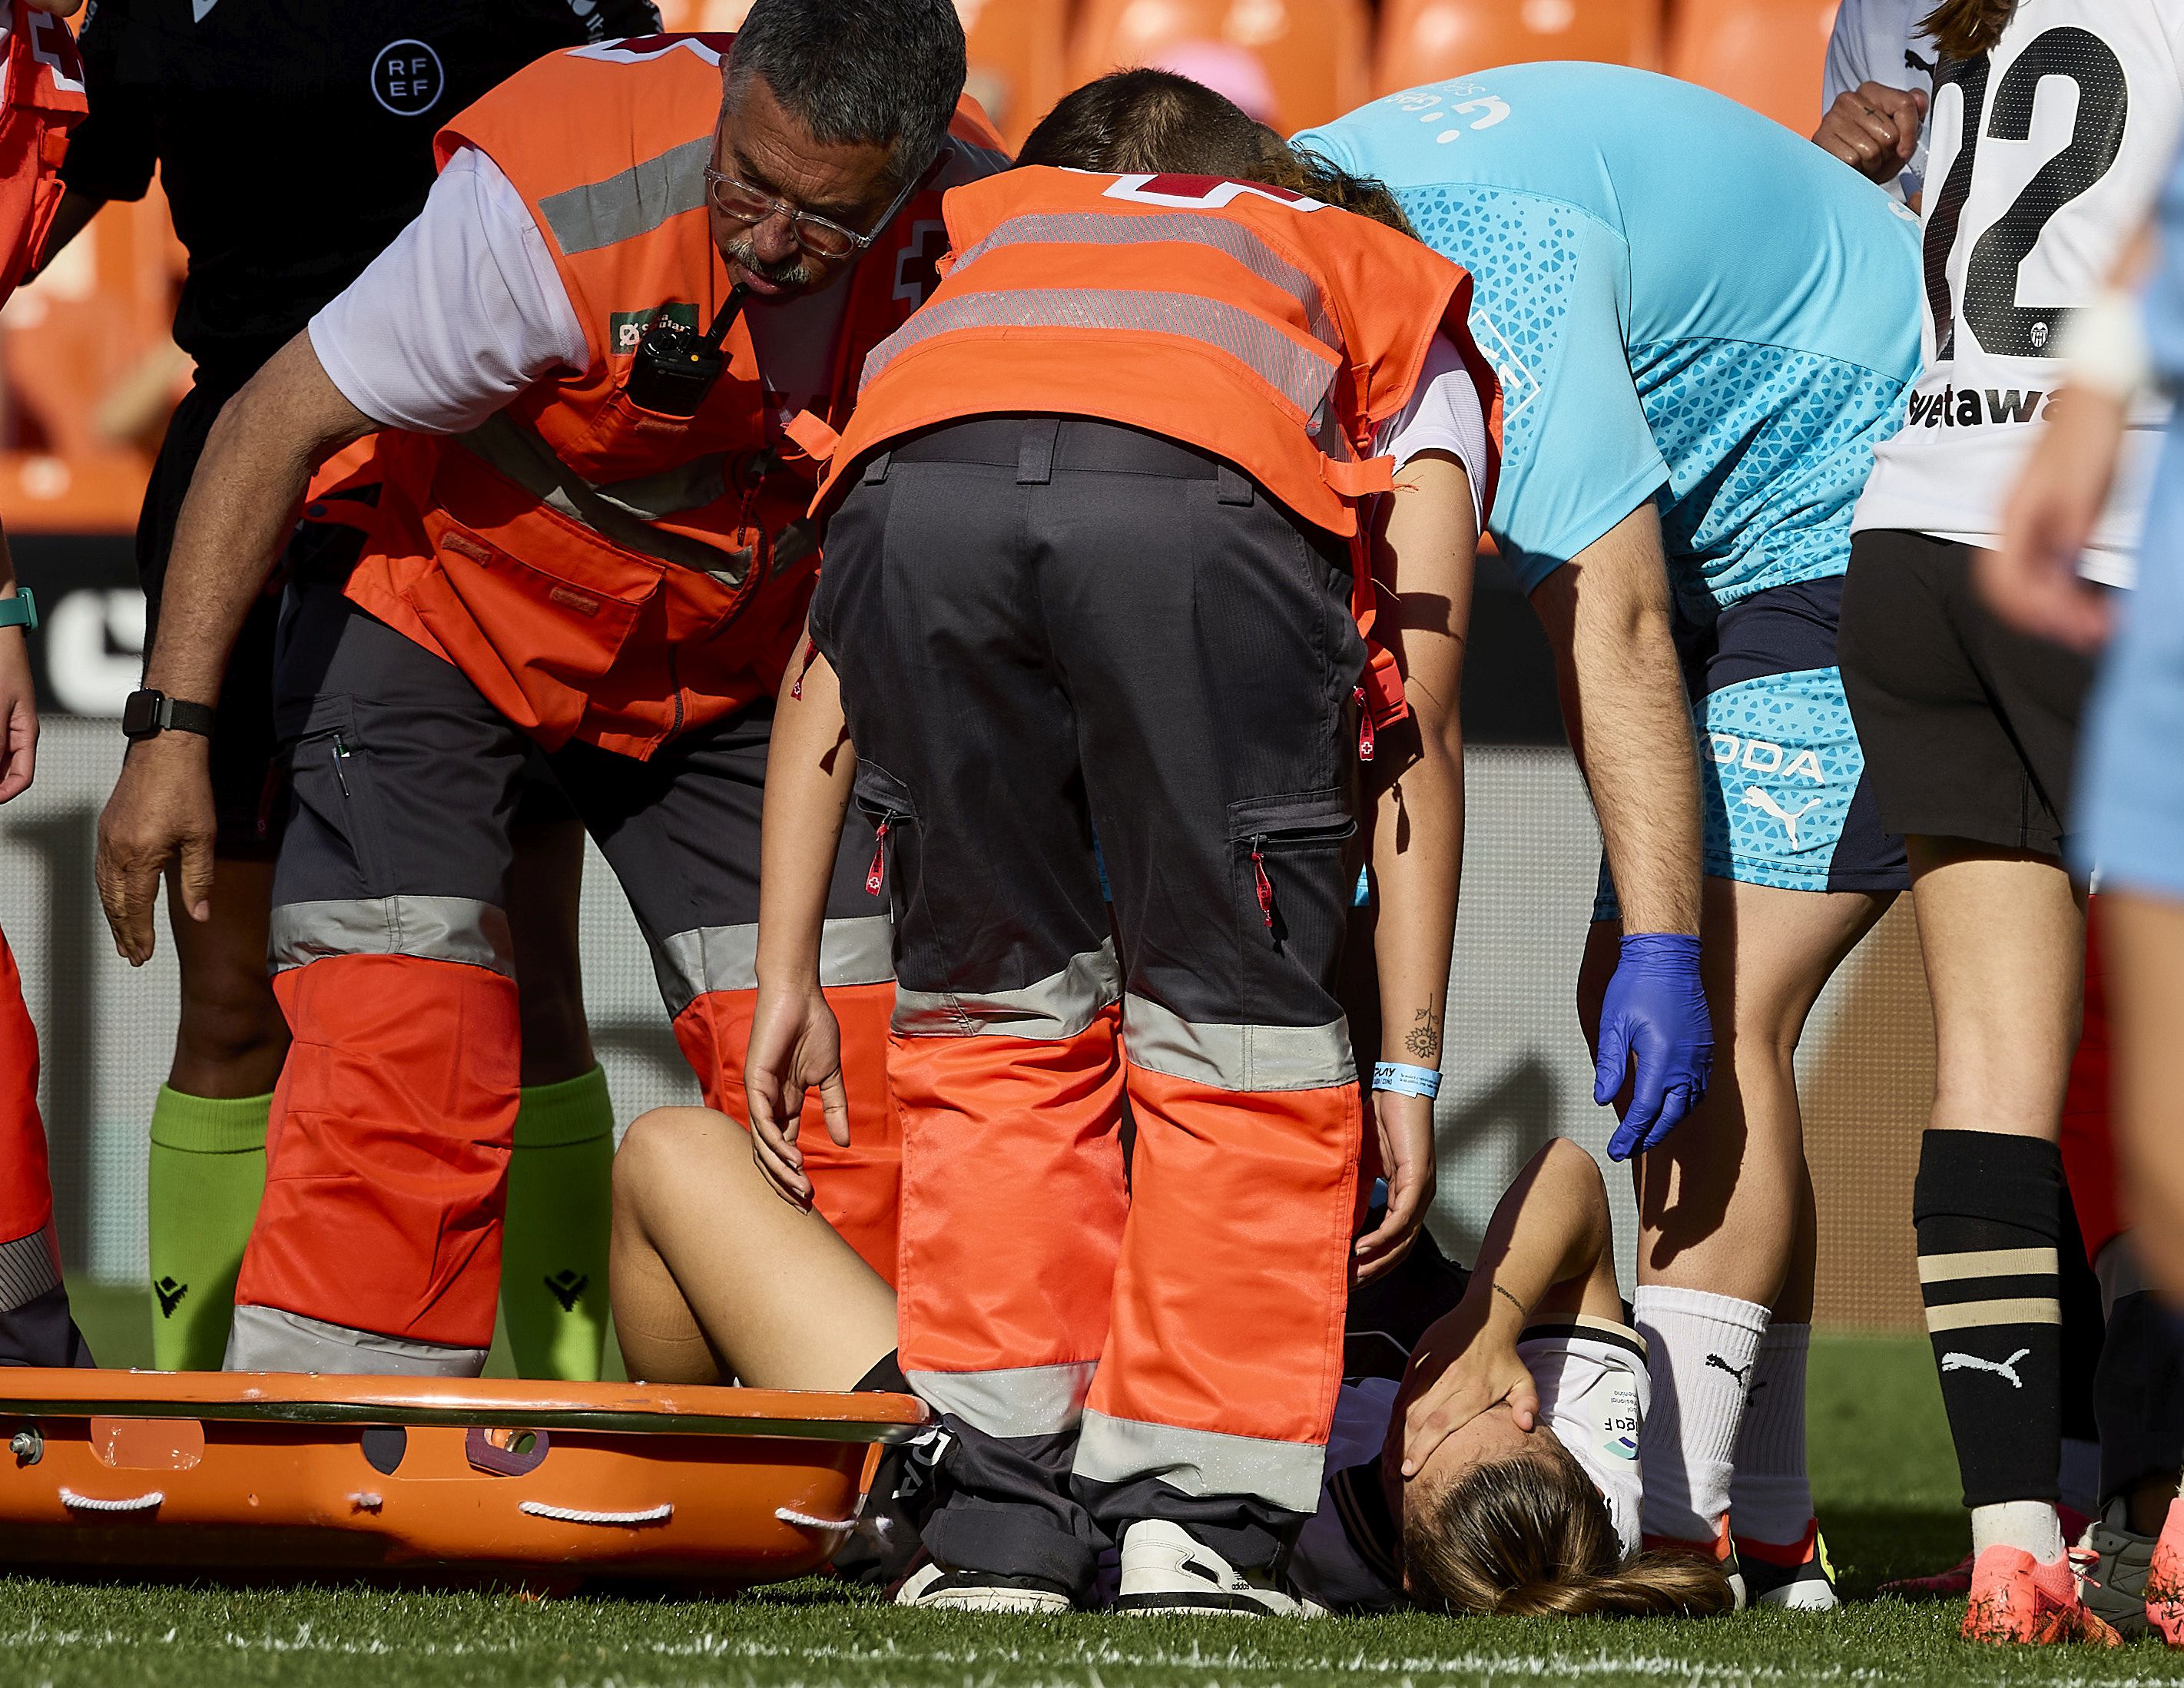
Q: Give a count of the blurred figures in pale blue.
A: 1